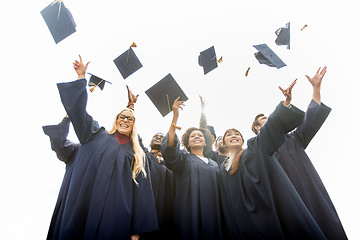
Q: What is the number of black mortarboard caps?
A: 7